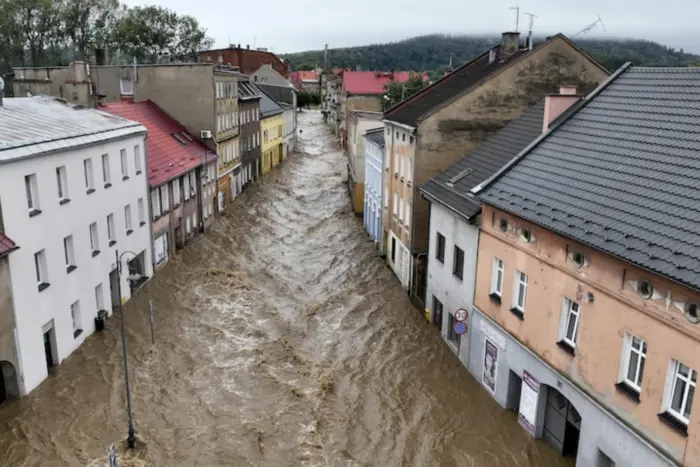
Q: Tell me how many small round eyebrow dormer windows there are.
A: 5